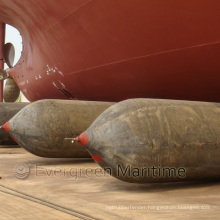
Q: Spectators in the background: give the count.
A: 0